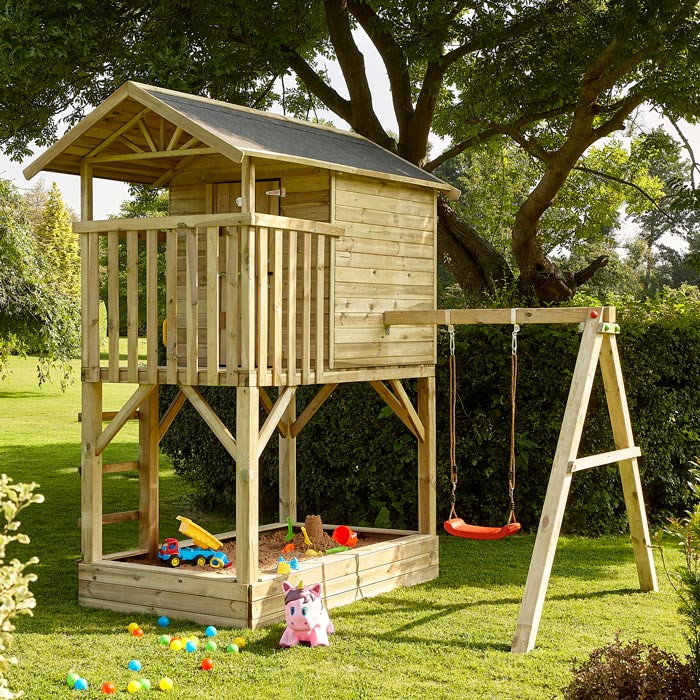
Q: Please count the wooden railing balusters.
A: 13